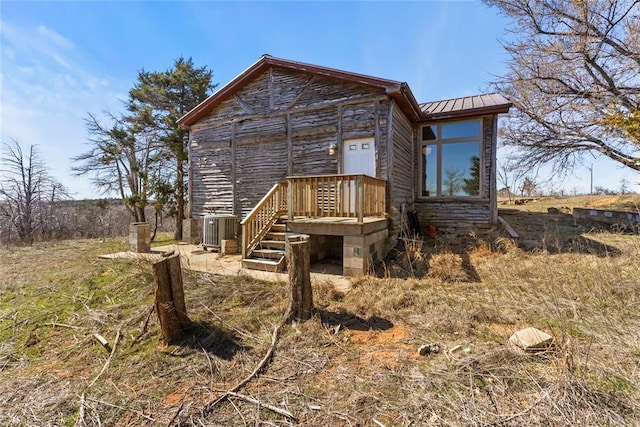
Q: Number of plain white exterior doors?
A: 1